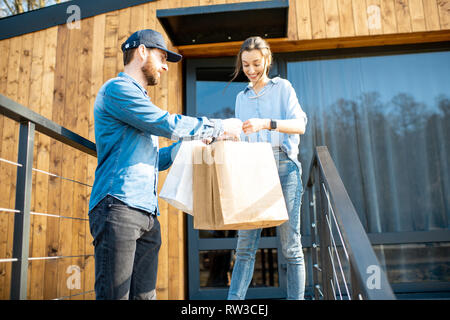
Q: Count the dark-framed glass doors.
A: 1